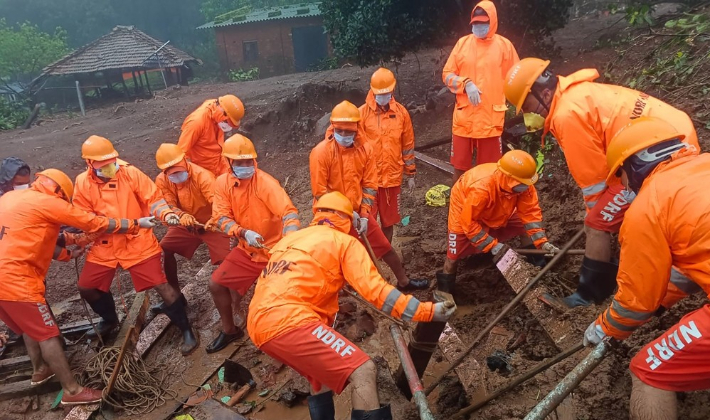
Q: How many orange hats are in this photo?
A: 11